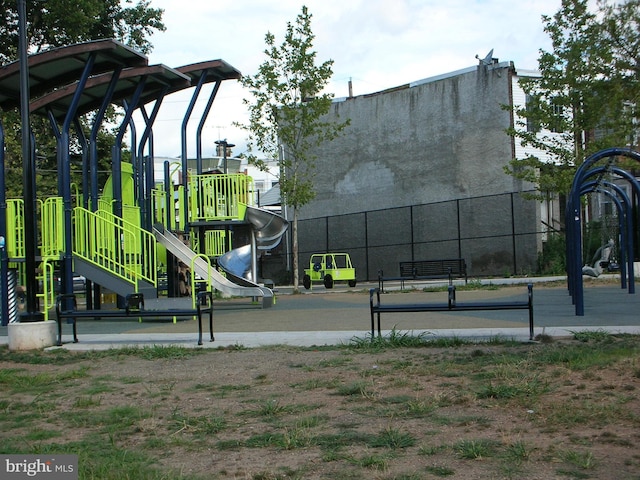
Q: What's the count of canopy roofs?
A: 3